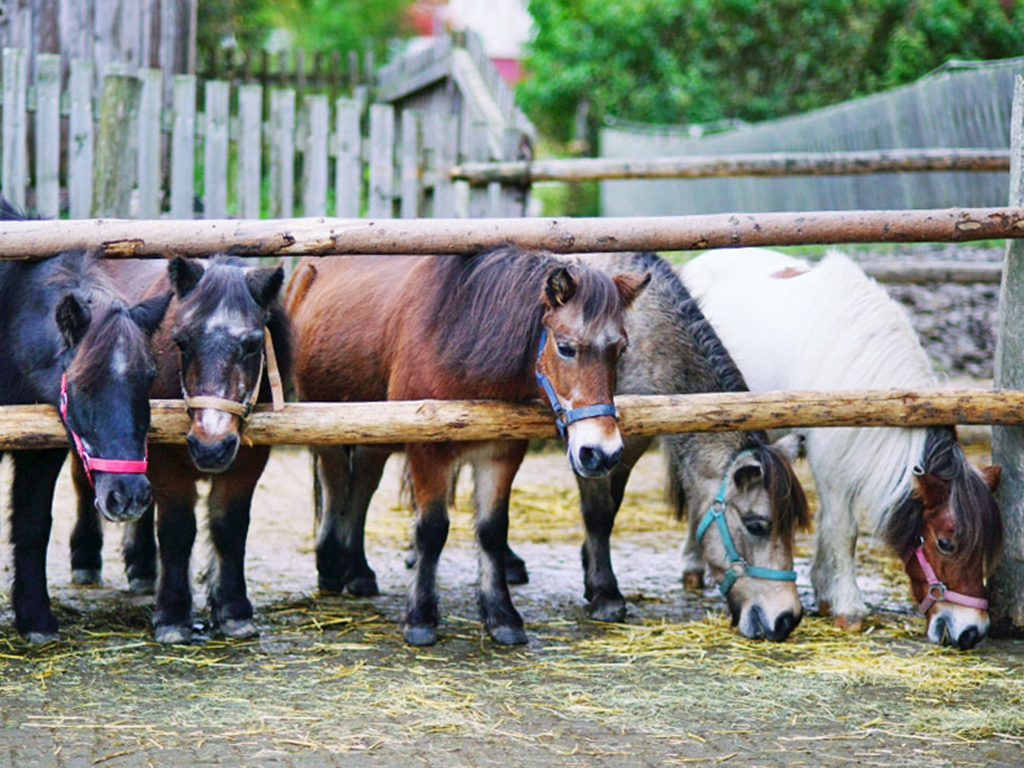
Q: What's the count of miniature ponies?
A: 5